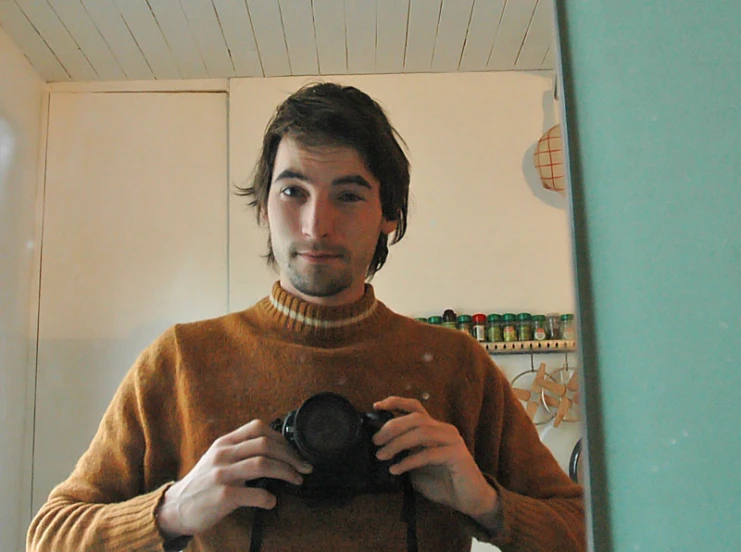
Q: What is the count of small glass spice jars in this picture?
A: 11